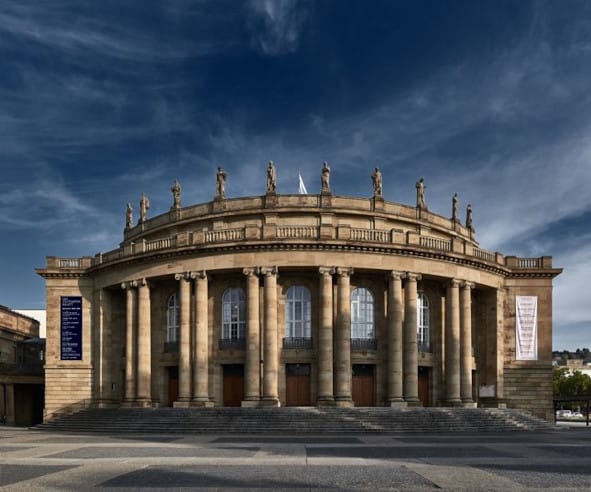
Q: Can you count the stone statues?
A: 10